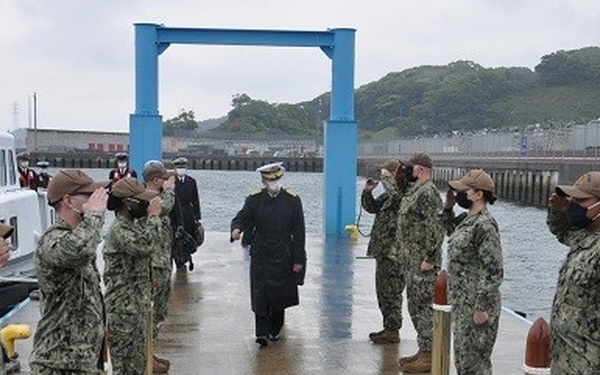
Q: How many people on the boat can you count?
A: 3